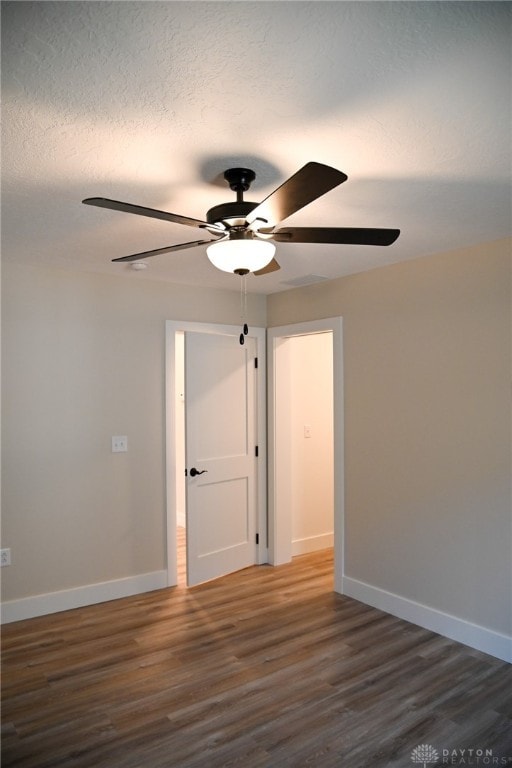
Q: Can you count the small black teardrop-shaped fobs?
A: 2